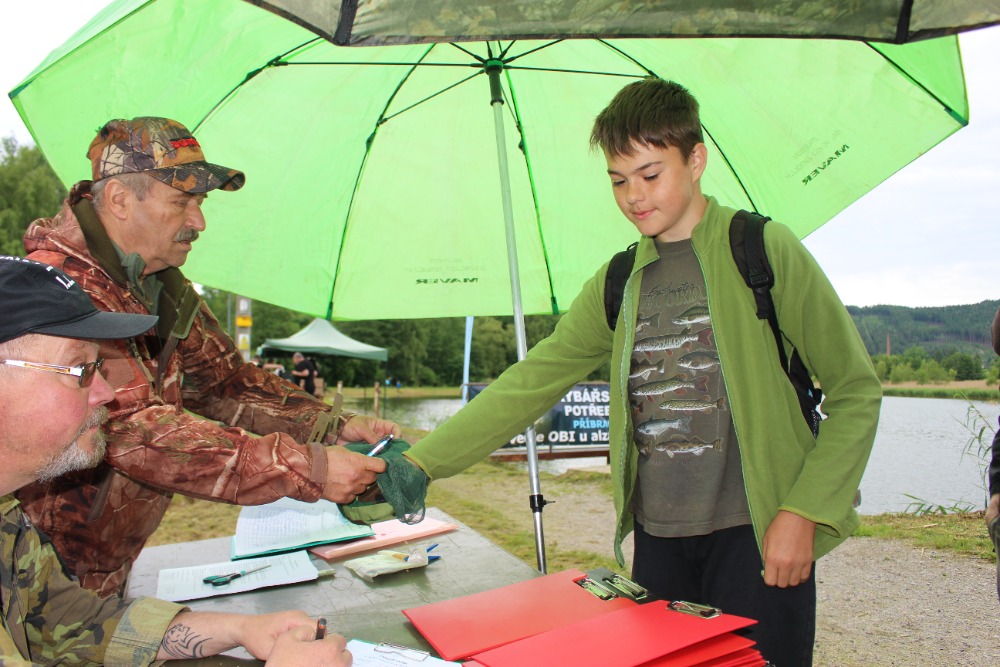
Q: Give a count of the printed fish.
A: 11